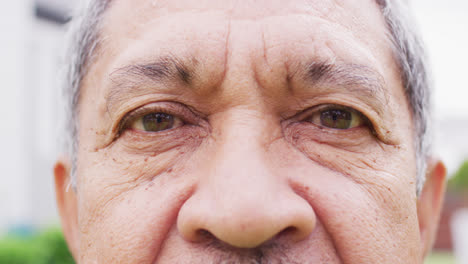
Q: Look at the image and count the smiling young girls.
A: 0